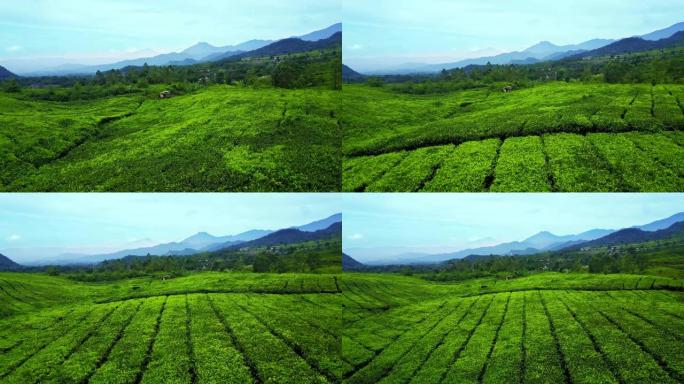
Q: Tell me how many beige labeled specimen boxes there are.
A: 0